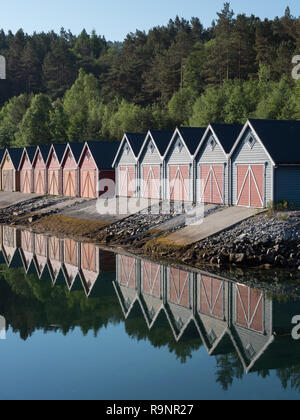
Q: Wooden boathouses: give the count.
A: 11